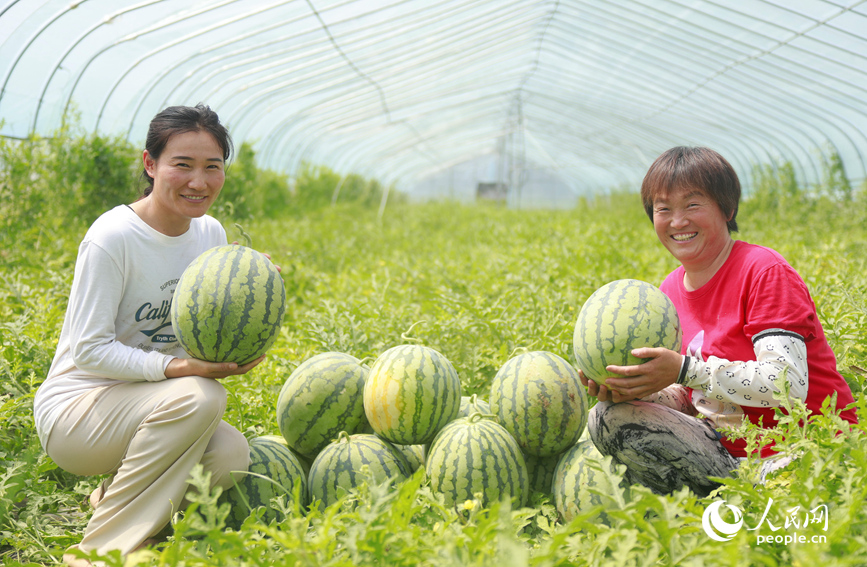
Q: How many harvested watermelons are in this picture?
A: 12